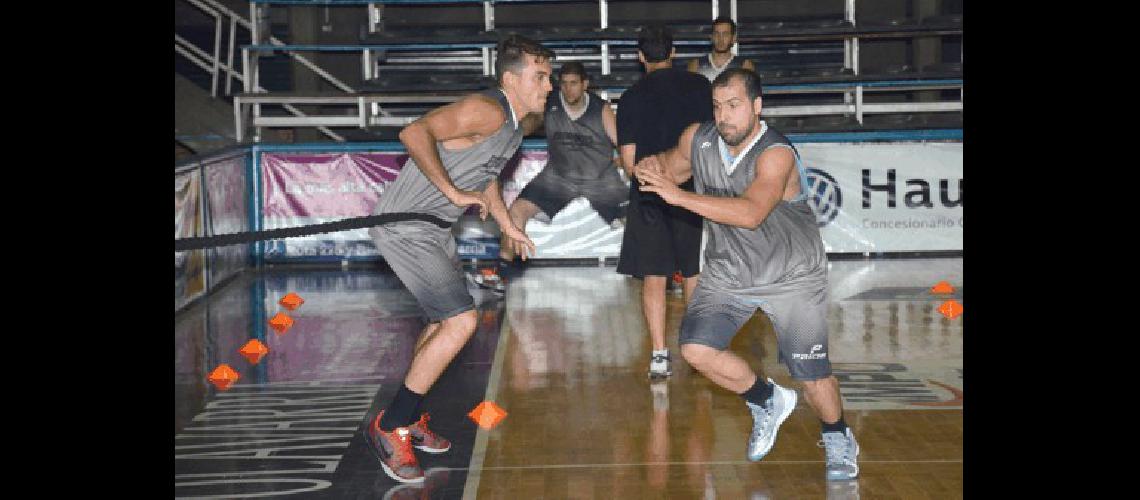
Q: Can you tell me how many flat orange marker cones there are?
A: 7